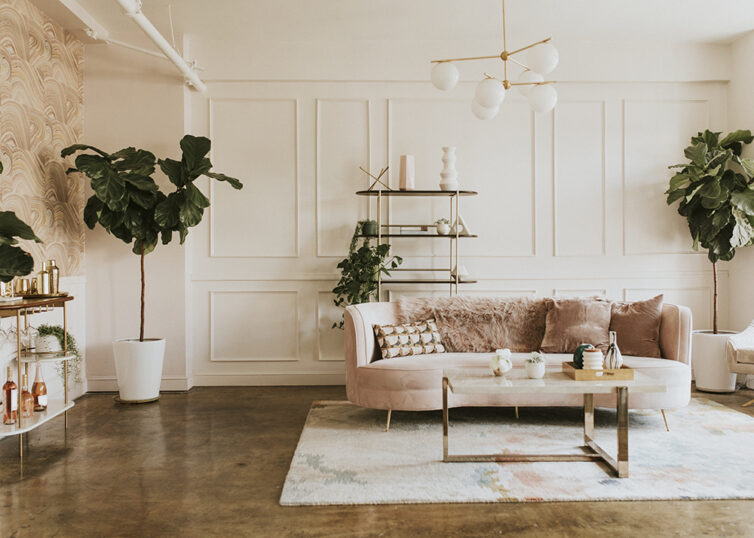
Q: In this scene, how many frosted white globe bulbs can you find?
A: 6